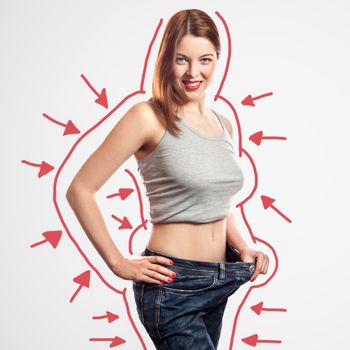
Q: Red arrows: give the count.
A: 14